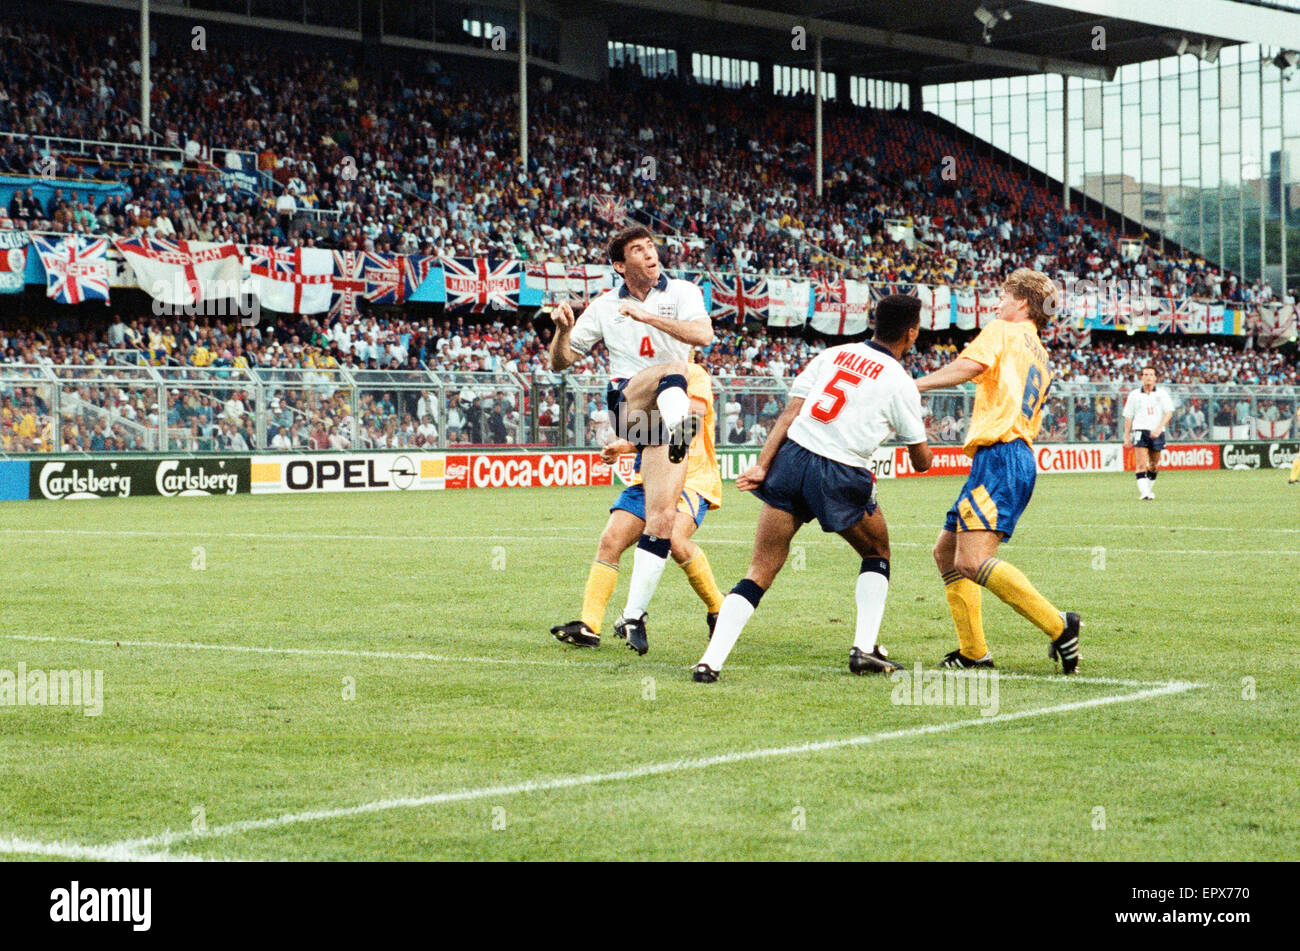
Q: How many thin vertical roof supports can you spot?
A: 4